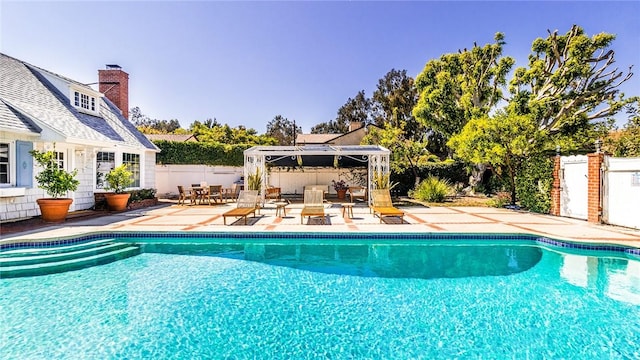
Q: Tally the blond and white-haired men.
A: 0